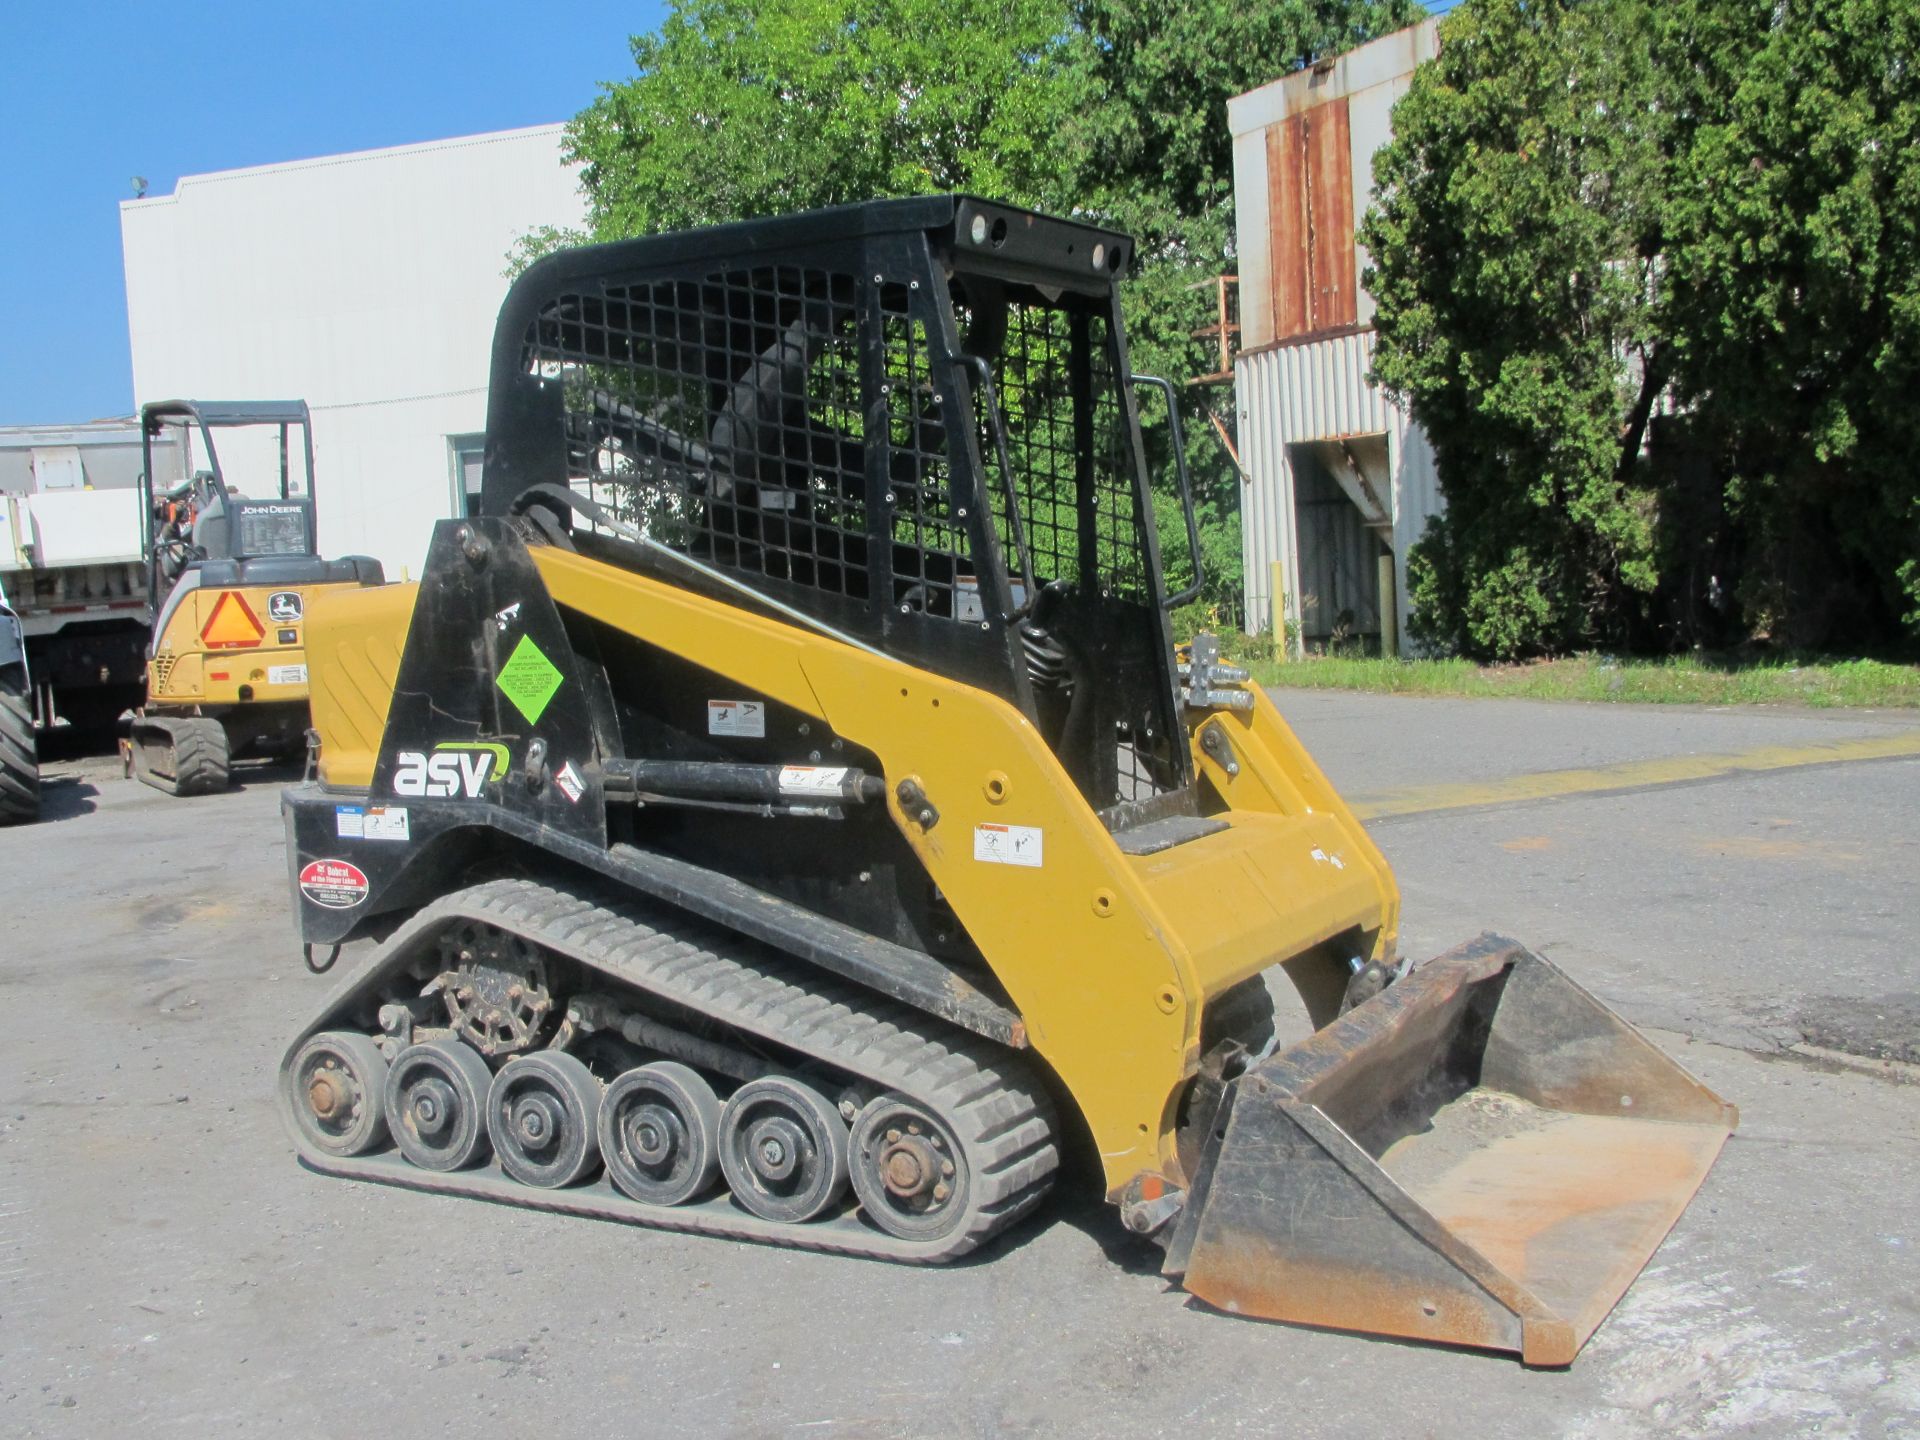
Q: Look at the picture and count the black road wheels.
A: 6